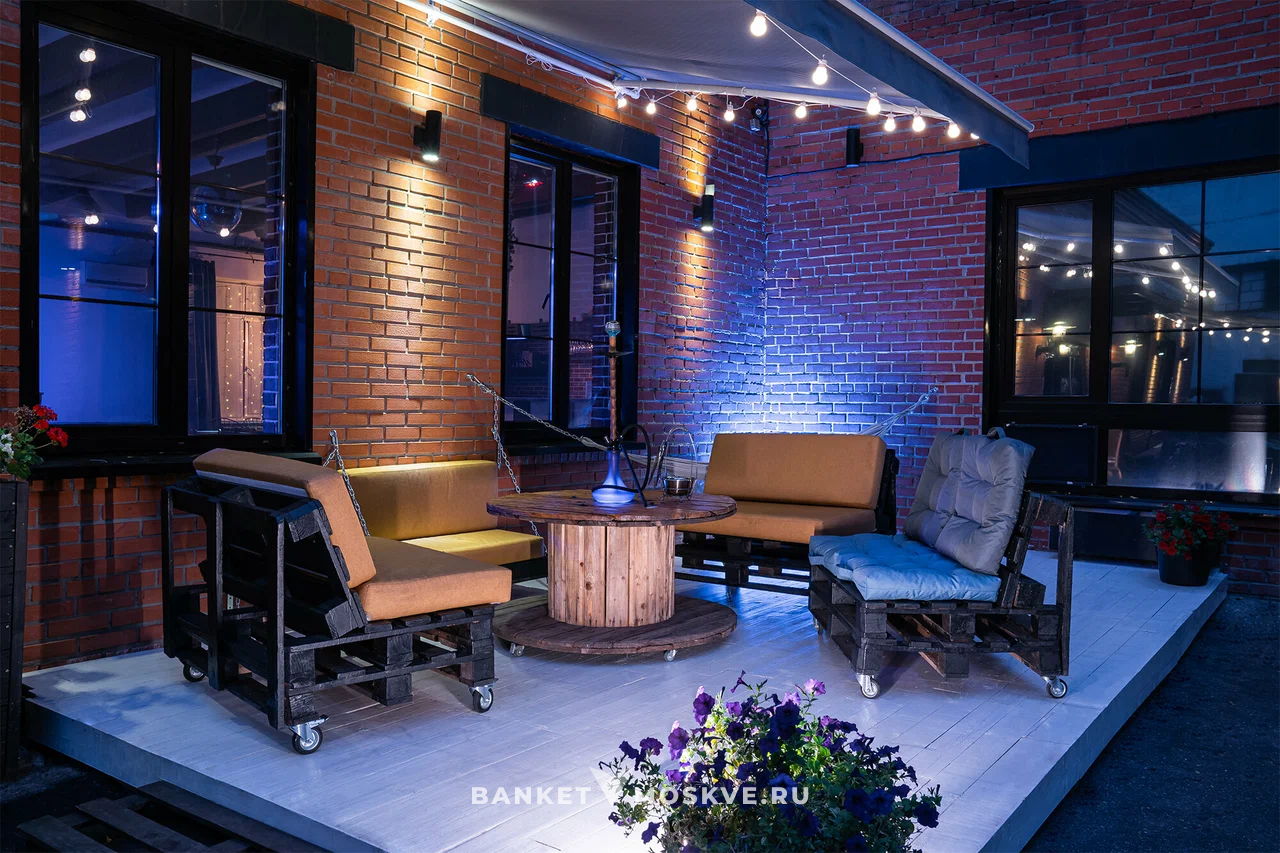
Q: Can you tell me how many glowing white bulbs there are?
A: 12